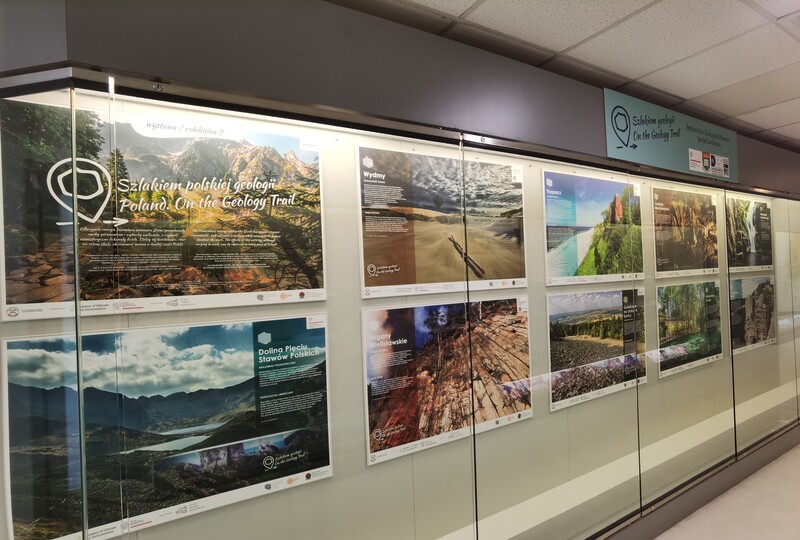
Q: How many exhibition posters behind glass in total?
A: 10